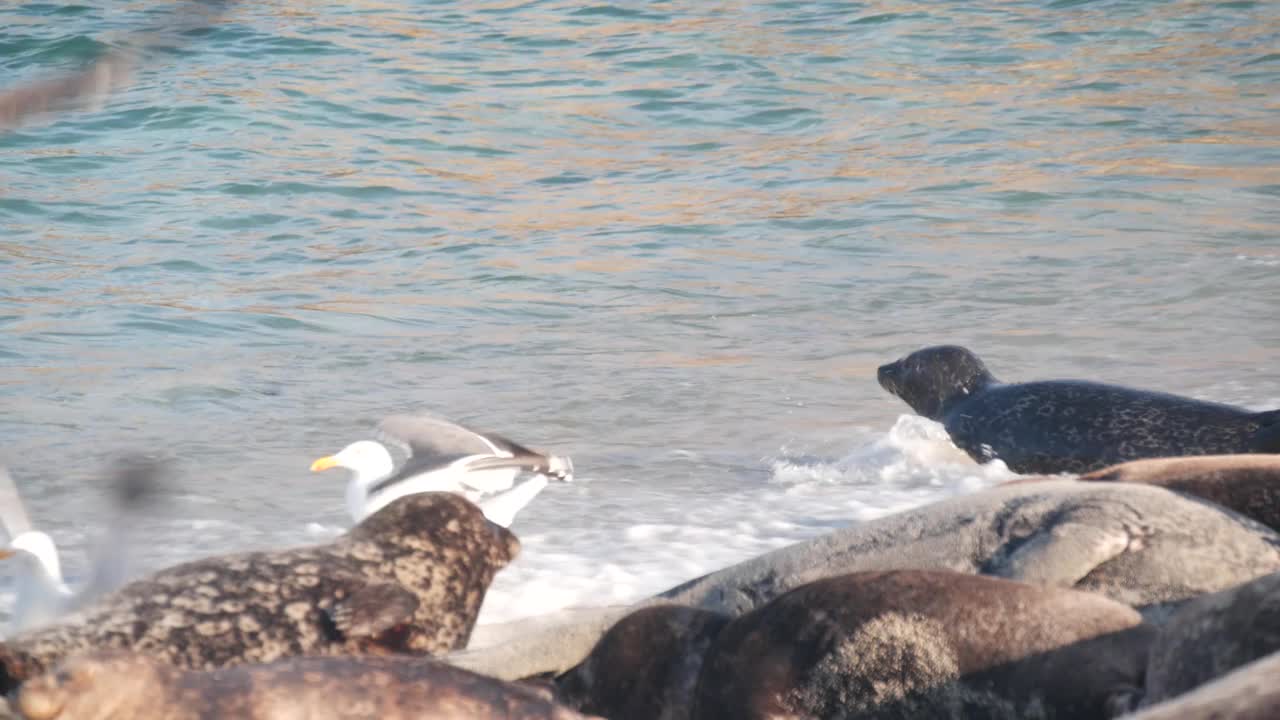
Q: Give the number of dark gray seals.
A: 1